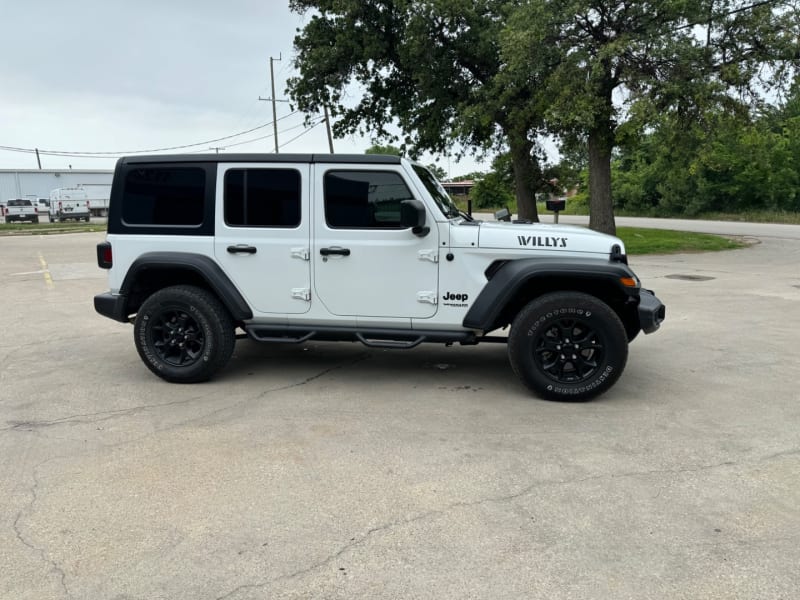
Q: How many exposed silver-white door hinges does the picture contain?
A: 4